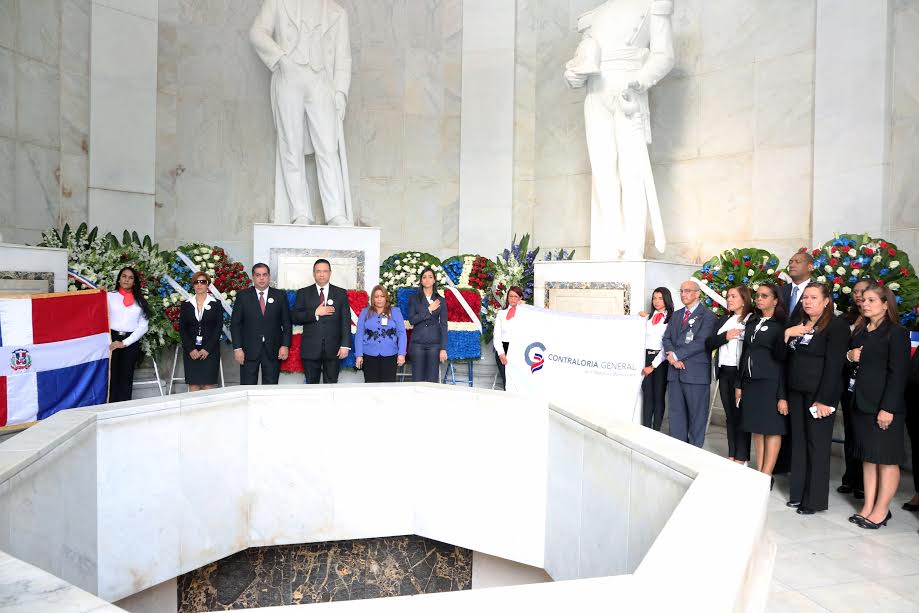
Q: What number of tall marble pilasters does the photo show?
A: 3